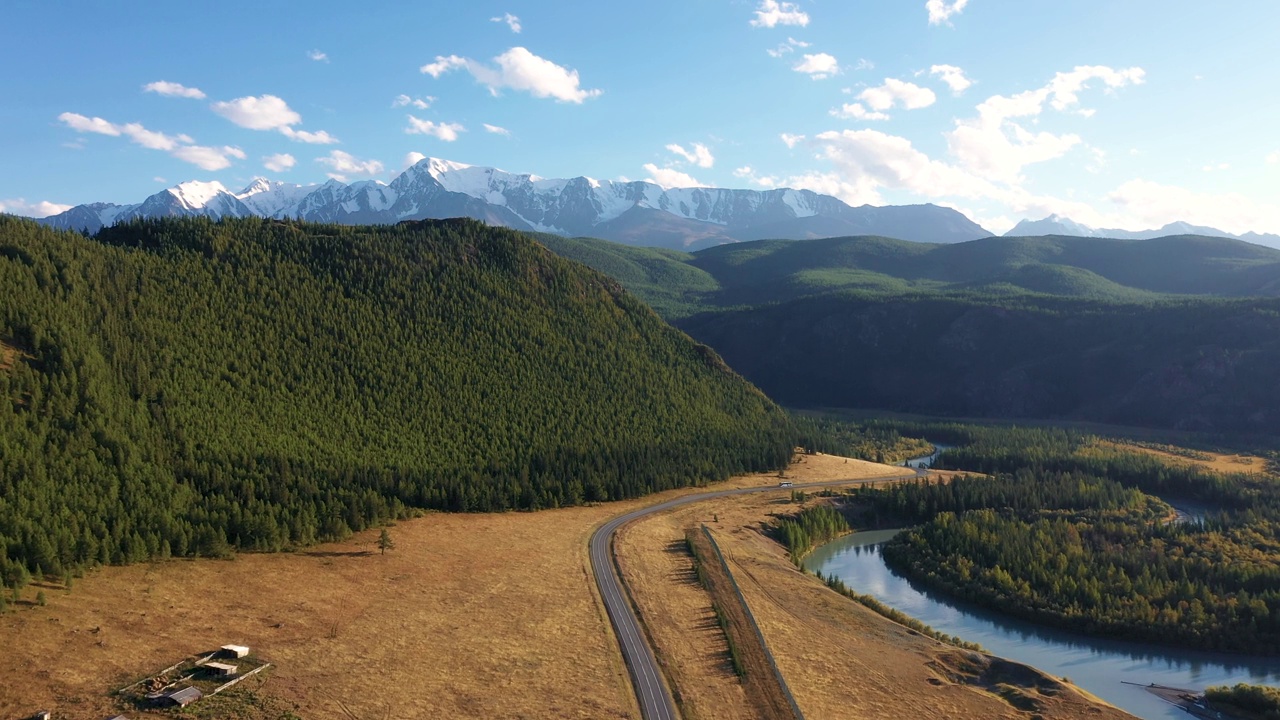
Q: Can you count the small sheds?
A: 3